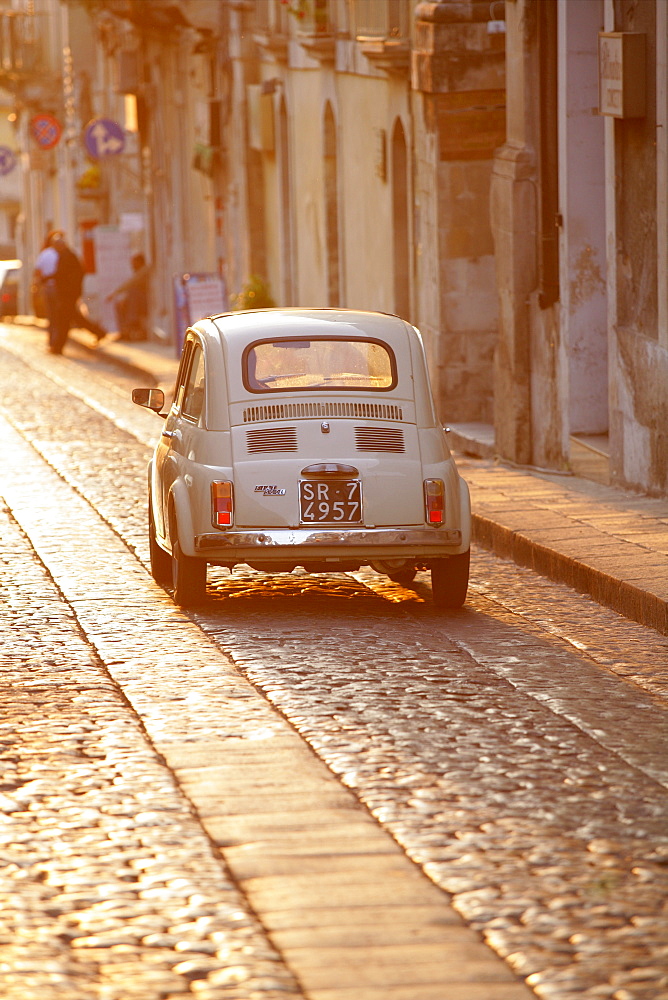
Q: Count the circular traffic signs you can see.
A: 3